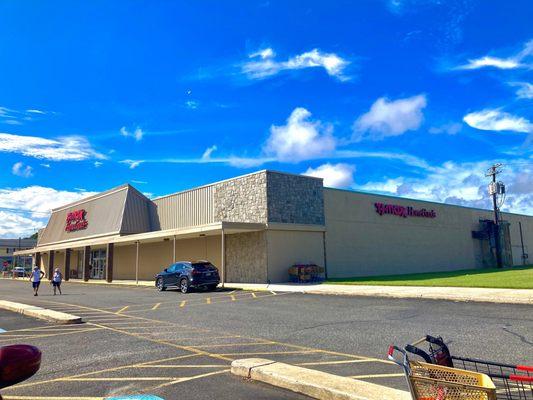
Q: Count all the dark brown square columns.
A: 5